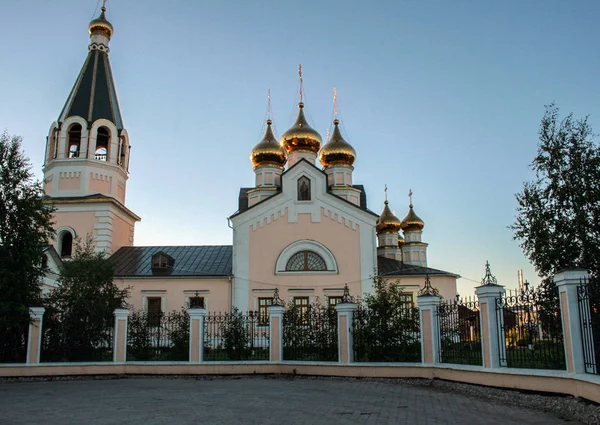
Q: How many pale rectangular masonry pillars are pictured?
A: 8